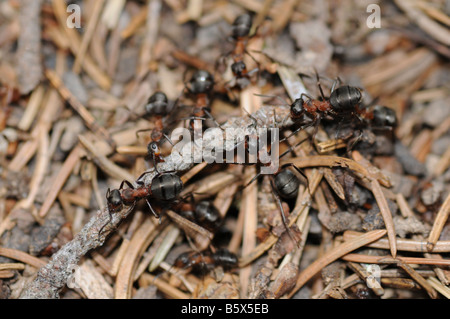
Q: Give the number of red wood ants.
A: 9